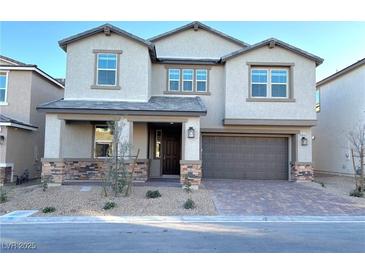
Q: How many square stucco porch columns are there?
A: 3